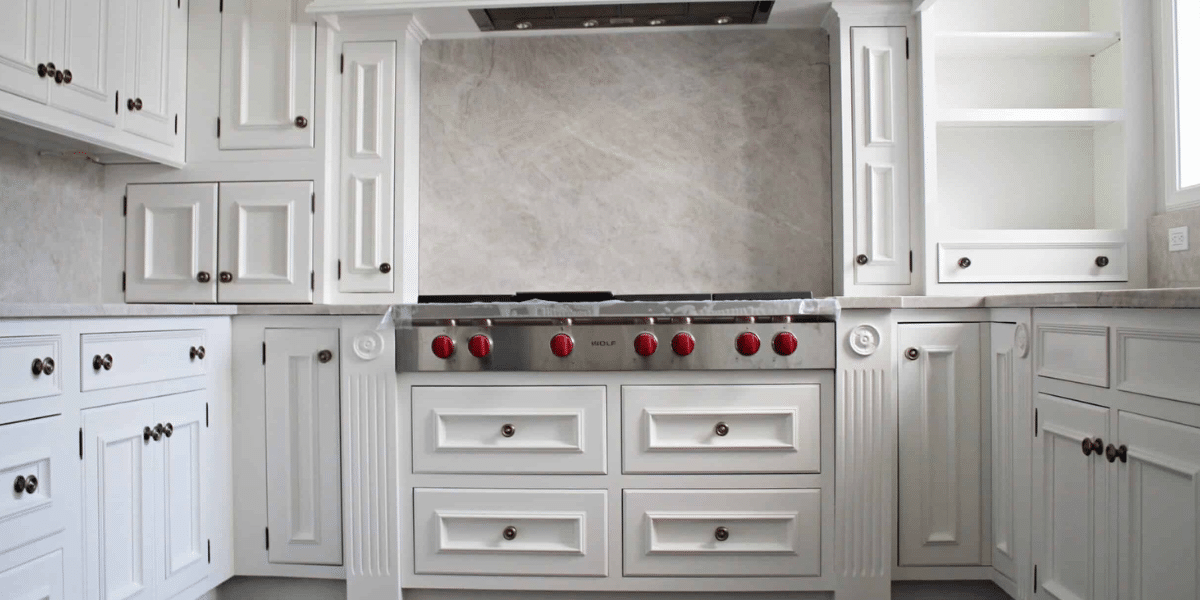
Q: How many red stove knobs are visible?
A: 7